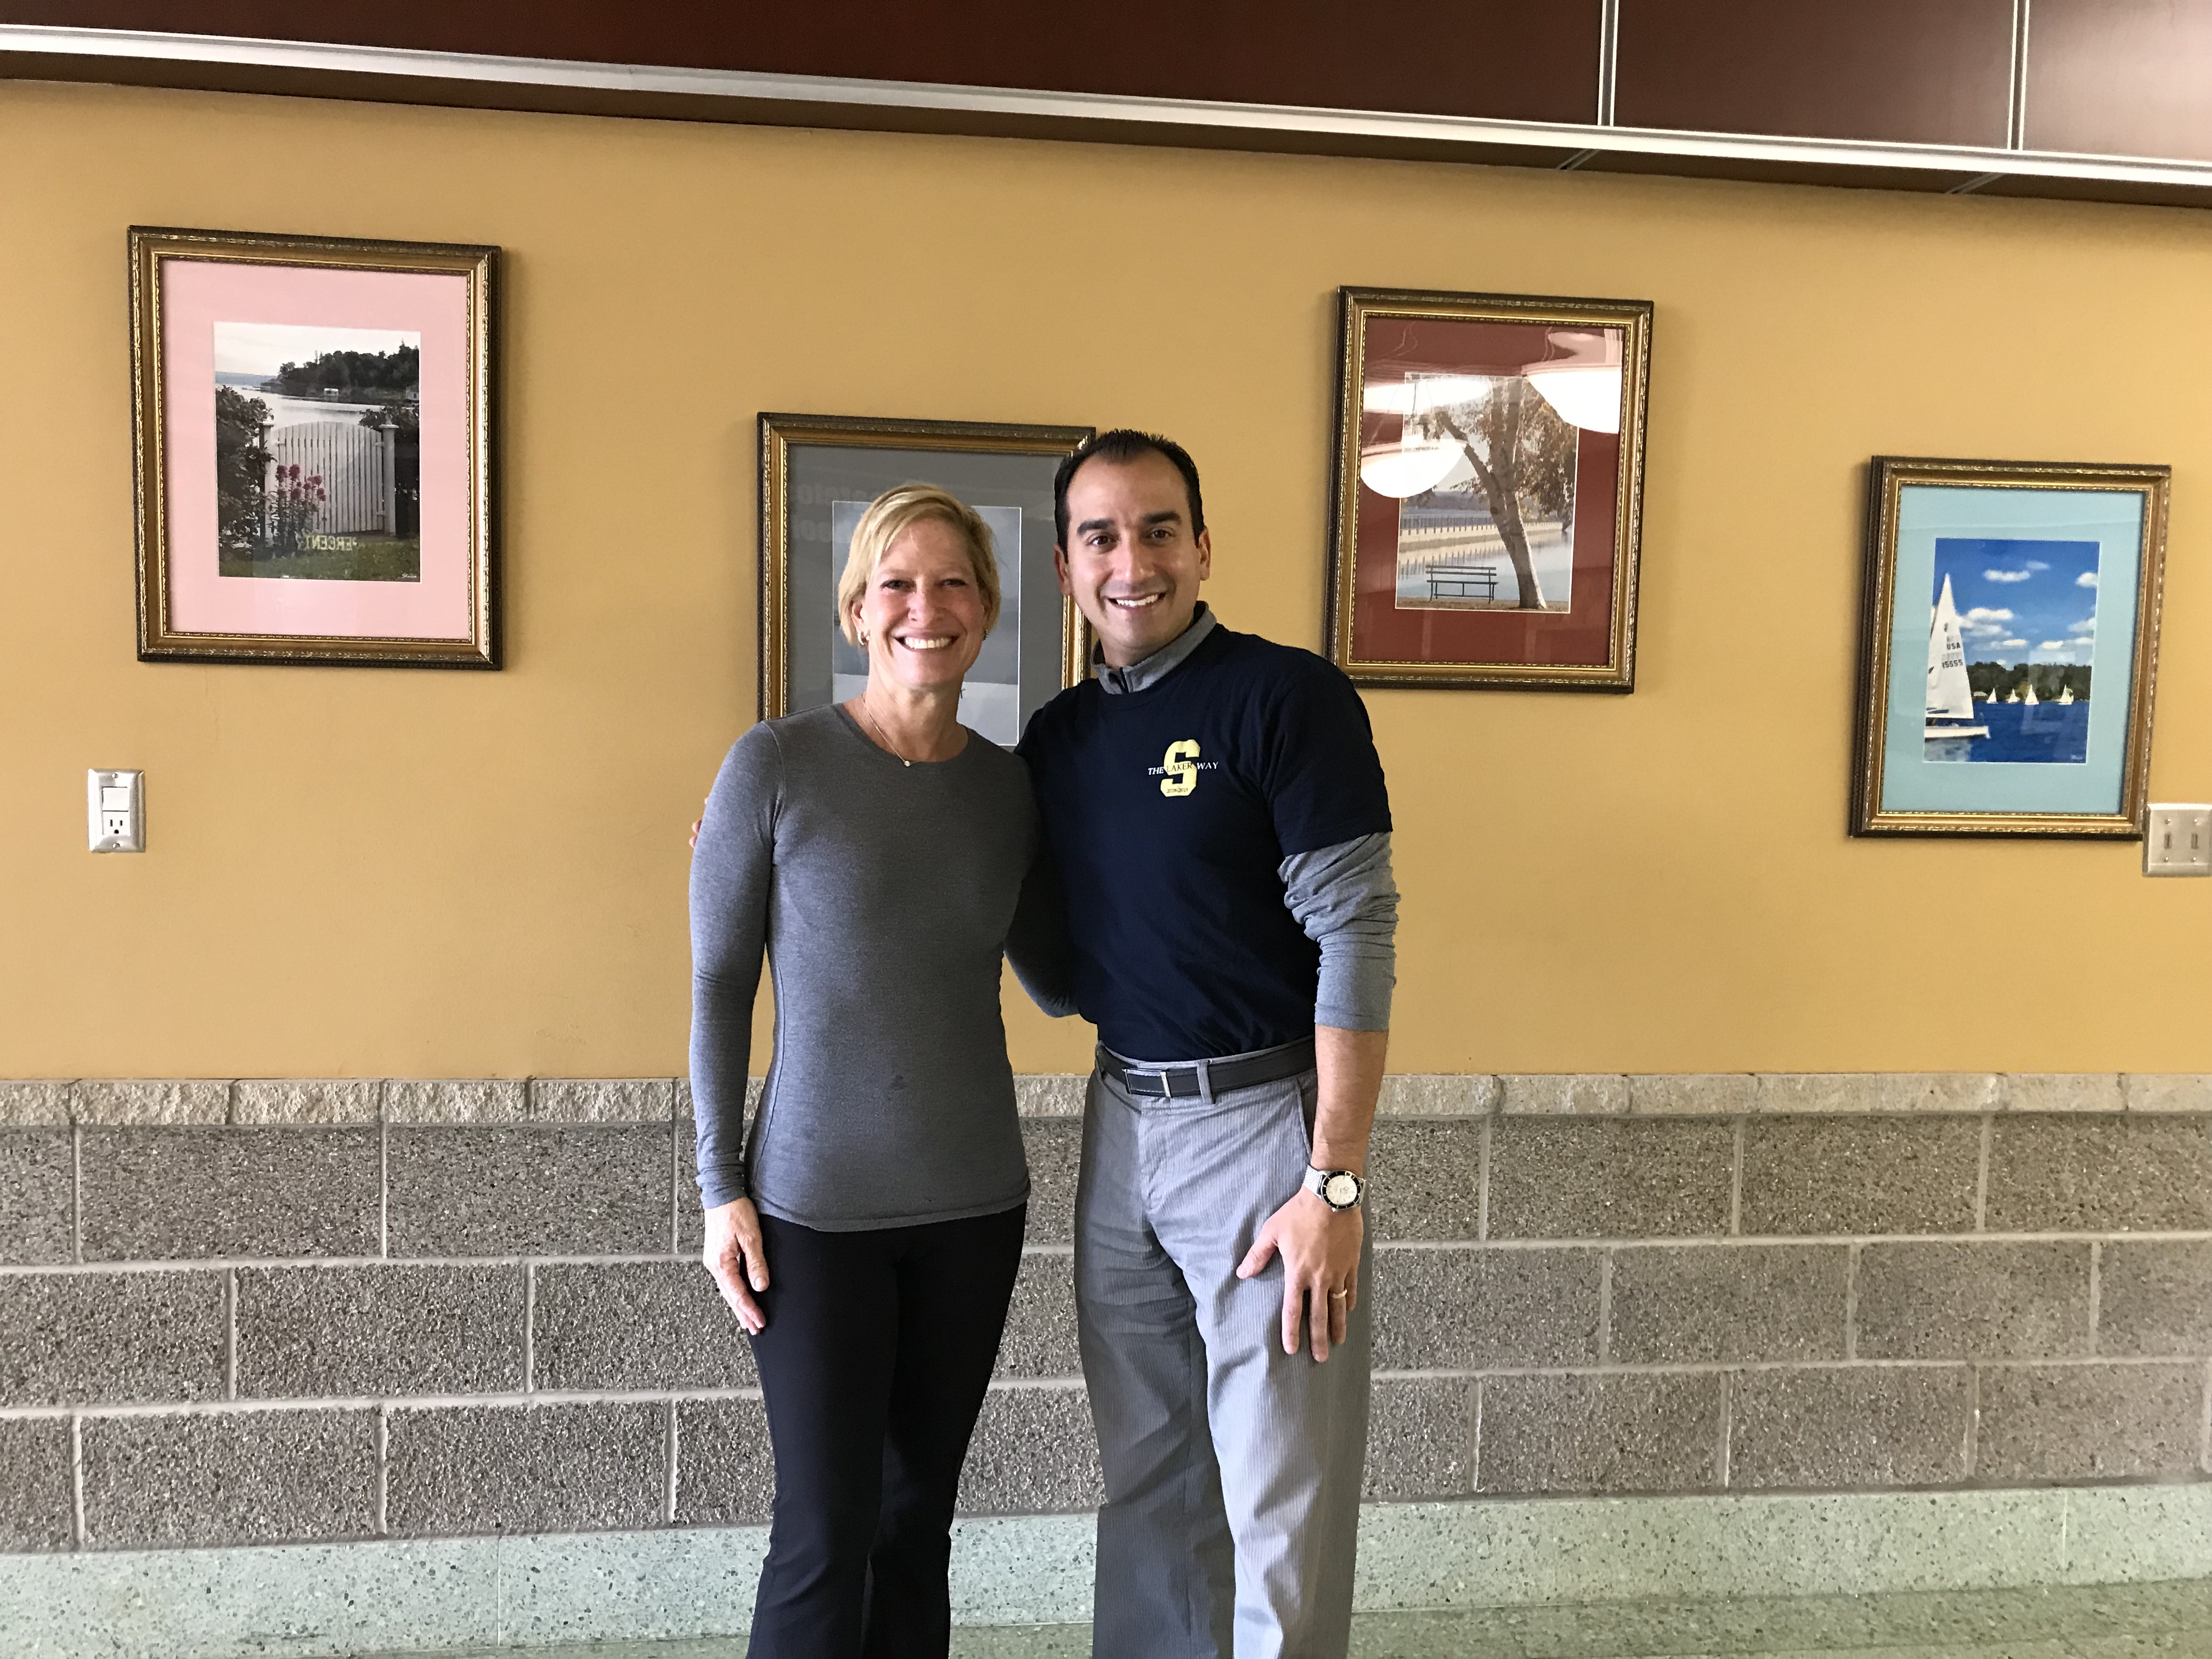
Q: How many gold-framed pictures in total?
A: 4